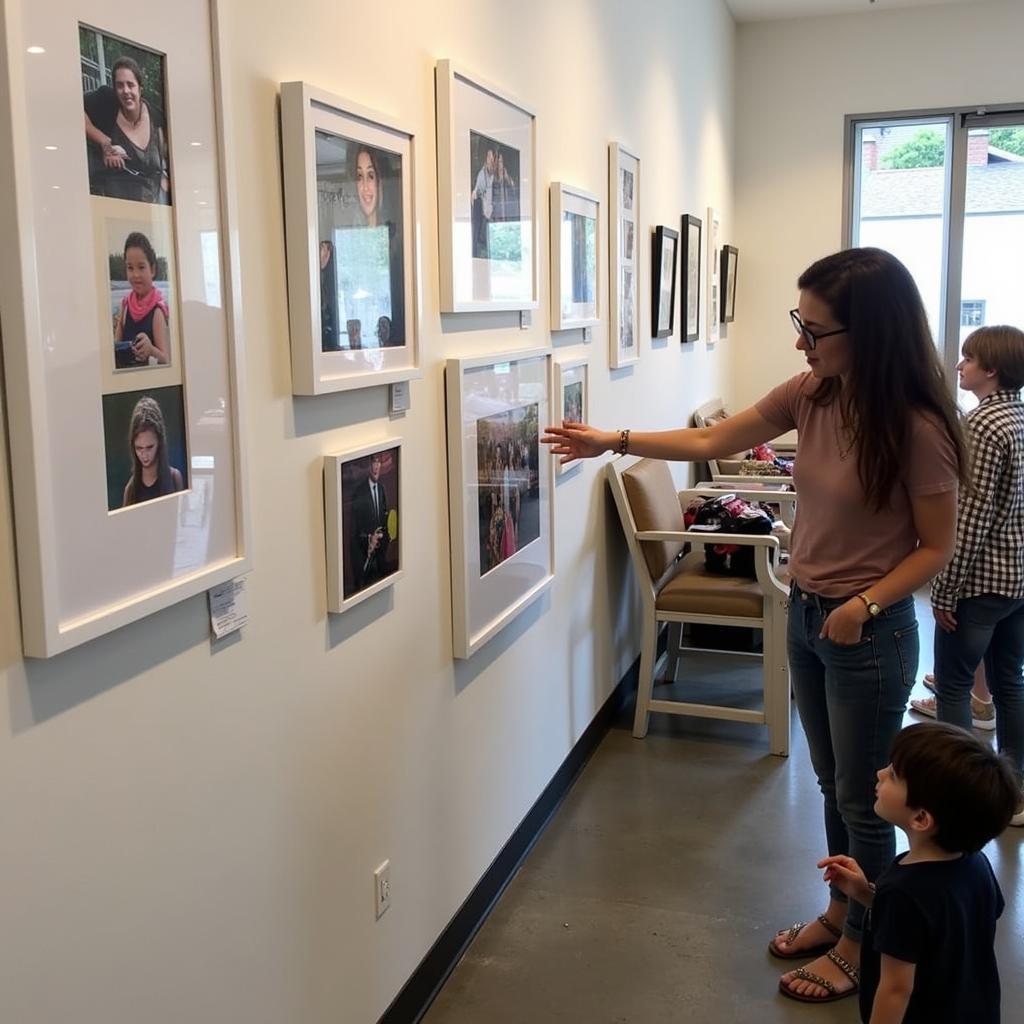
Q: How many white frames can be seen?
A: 9